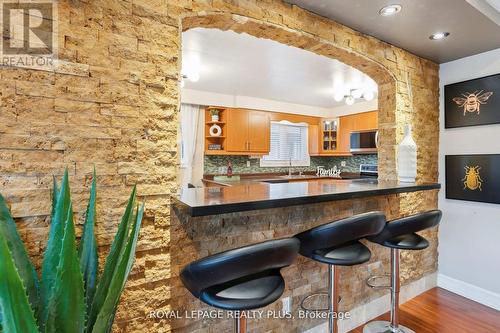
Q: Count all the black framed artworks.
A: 2